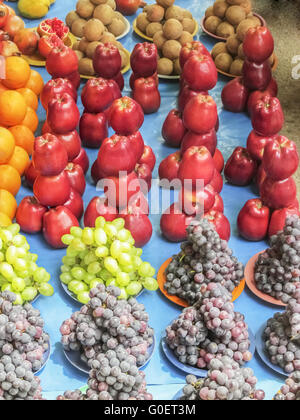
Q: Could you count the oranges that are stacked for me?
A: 11